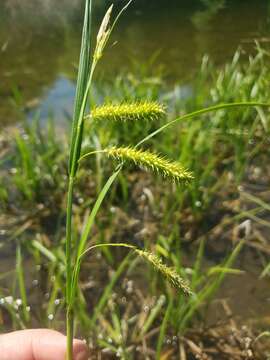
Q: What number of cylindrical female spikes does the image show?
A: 3